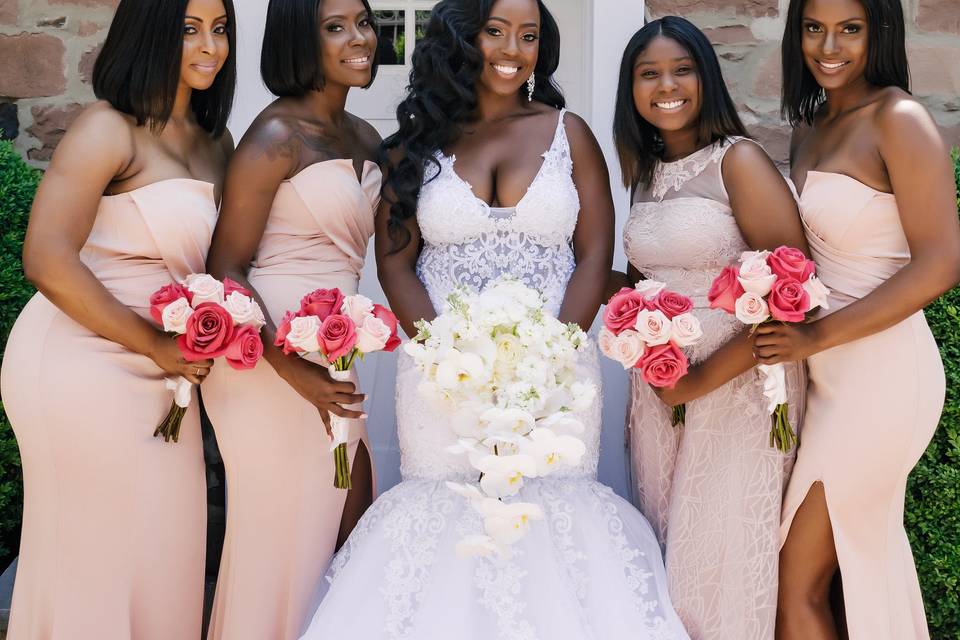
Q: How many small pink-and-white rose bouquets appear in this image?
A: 4